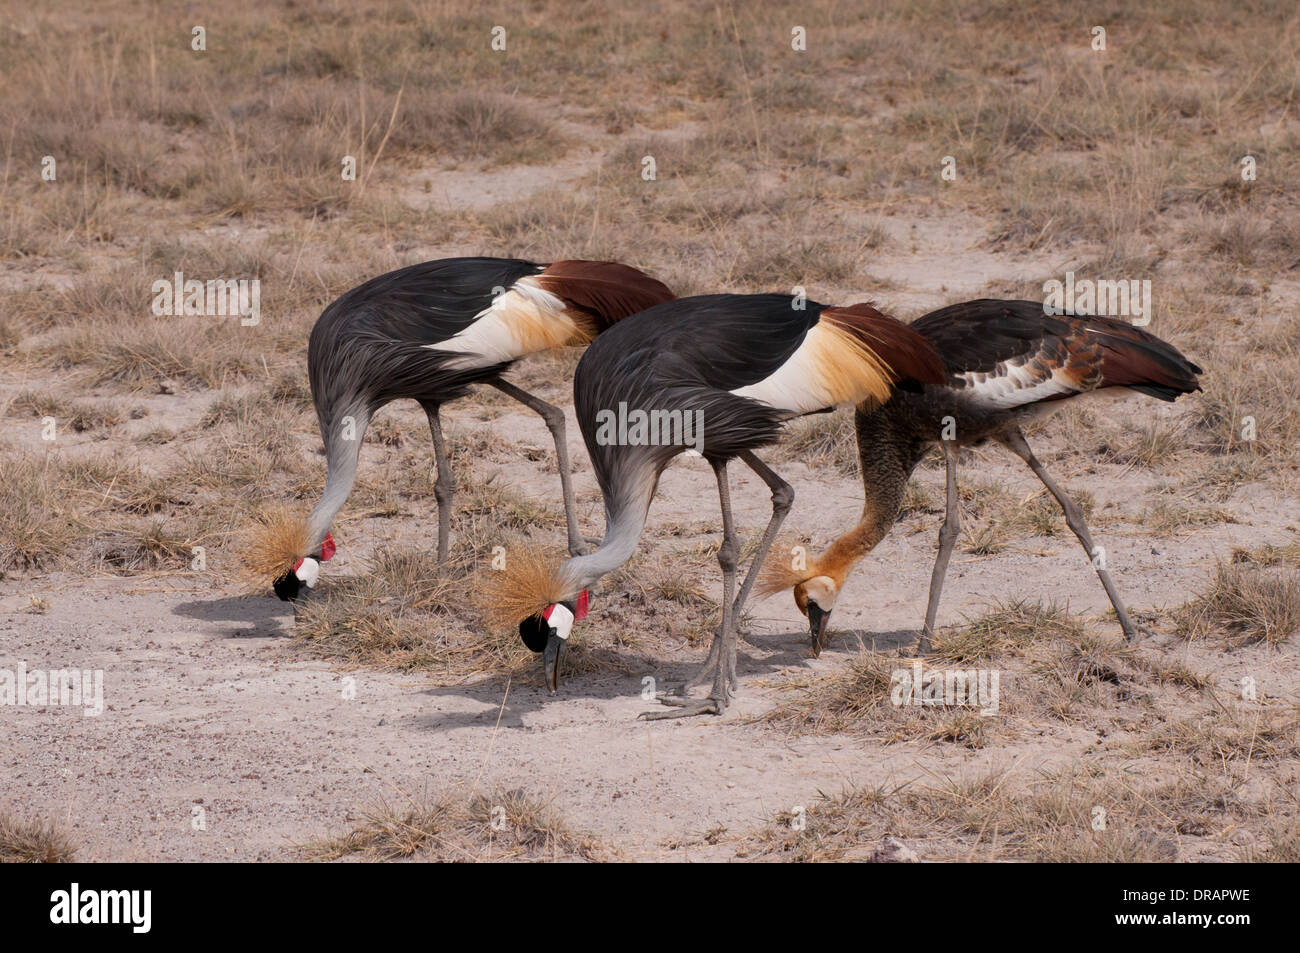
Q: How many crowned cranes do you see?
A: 3